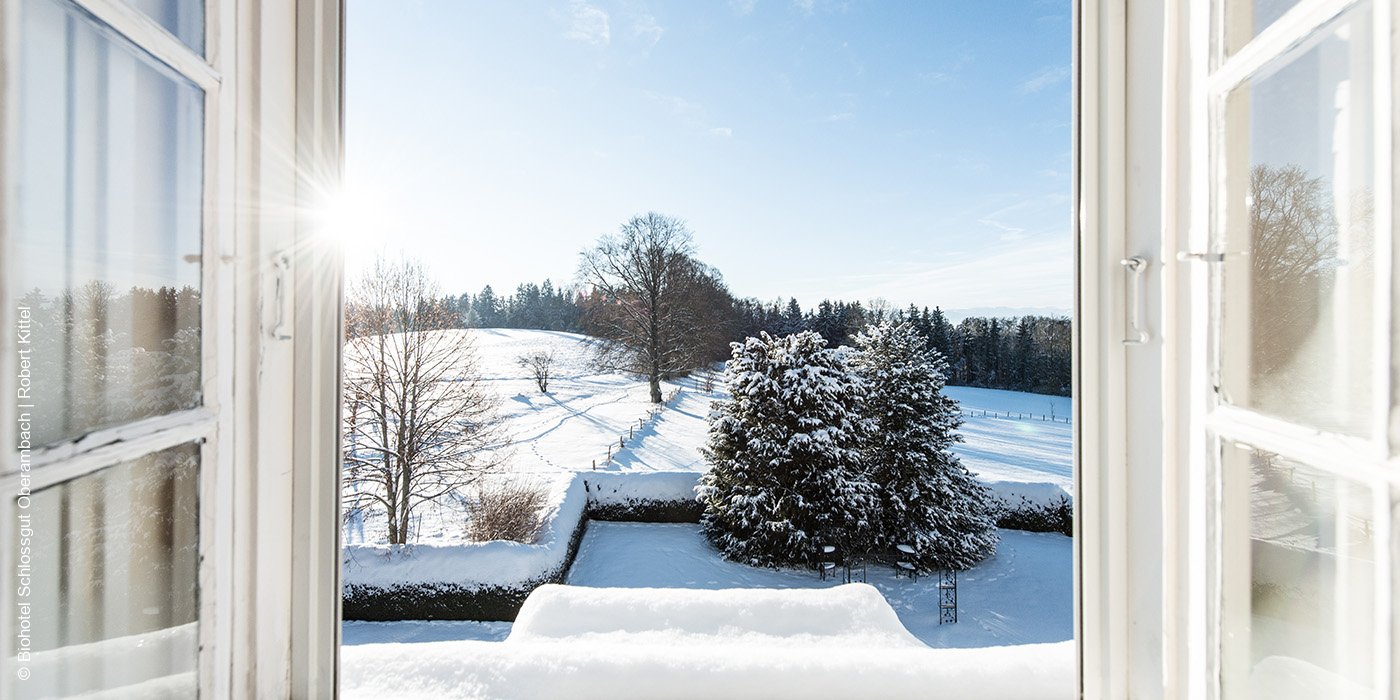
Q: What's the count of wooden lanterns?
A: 0